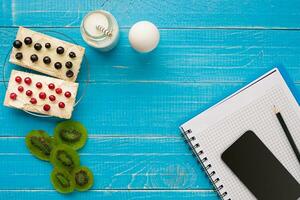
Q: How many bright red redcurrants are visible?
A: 14